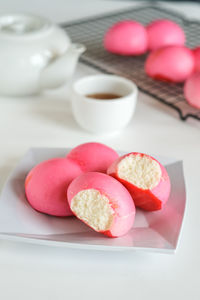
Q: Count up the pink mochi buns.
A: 9